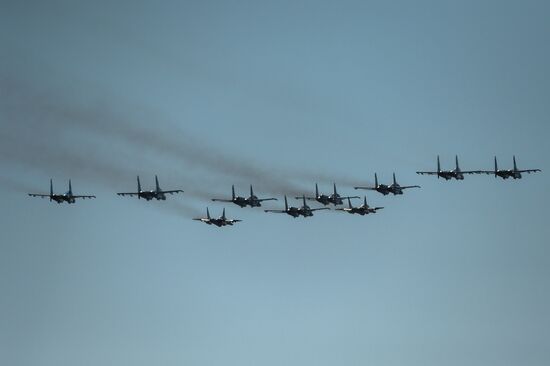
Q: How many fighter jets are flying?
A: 10